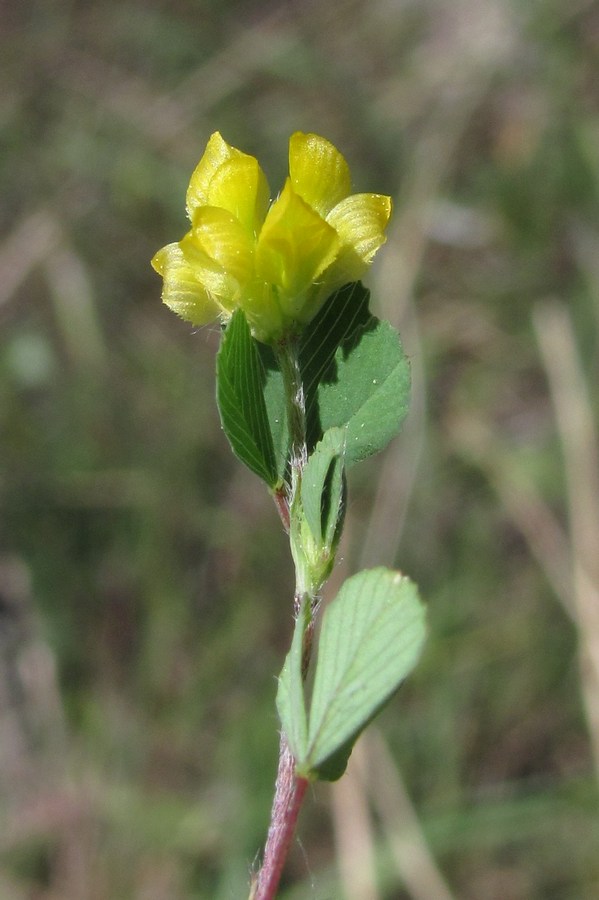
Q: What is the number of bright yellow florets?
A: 6